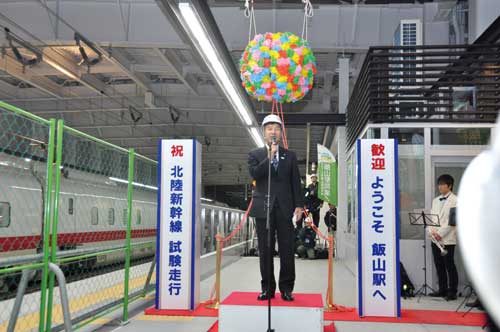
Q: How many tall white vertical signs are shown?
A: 2